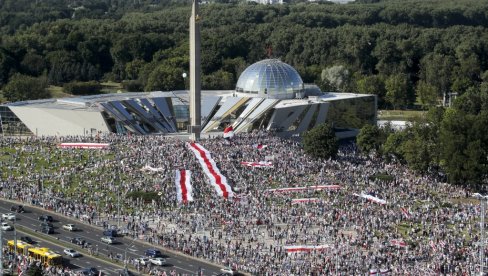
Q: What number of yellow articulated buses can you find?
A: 1